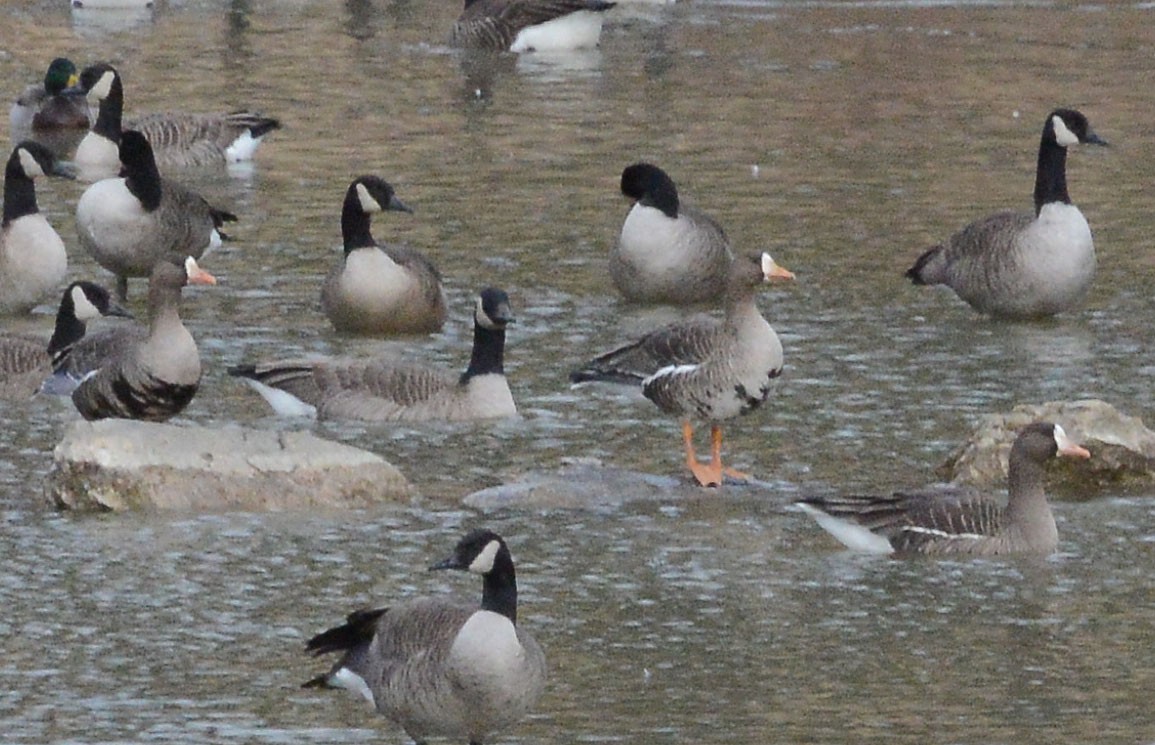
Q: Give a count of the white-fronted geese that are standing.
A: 2